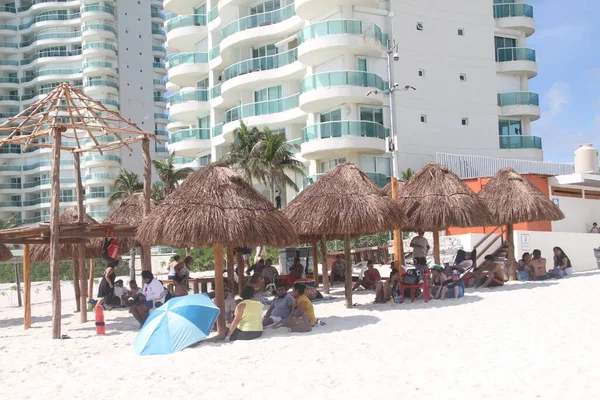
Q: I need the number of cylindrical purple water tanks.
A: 0